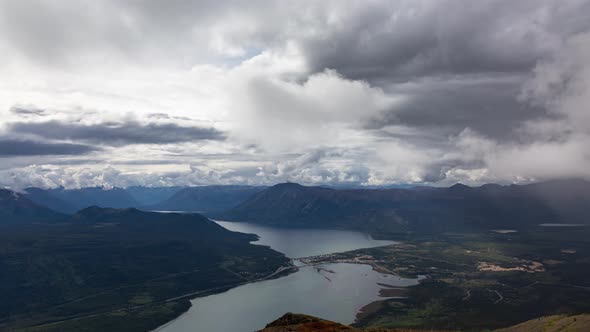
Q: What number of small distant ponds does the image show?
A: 2